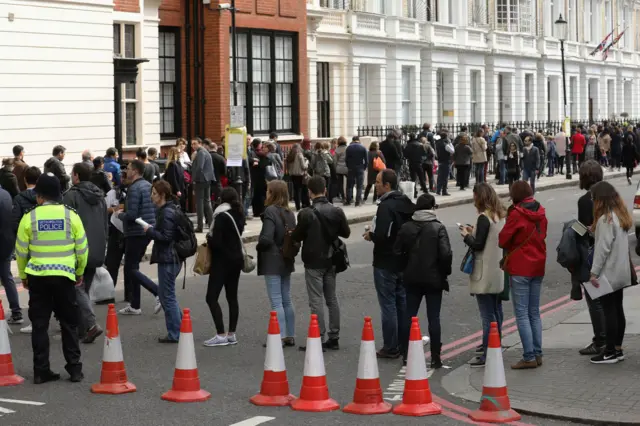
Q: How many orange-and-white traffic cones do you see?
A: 8